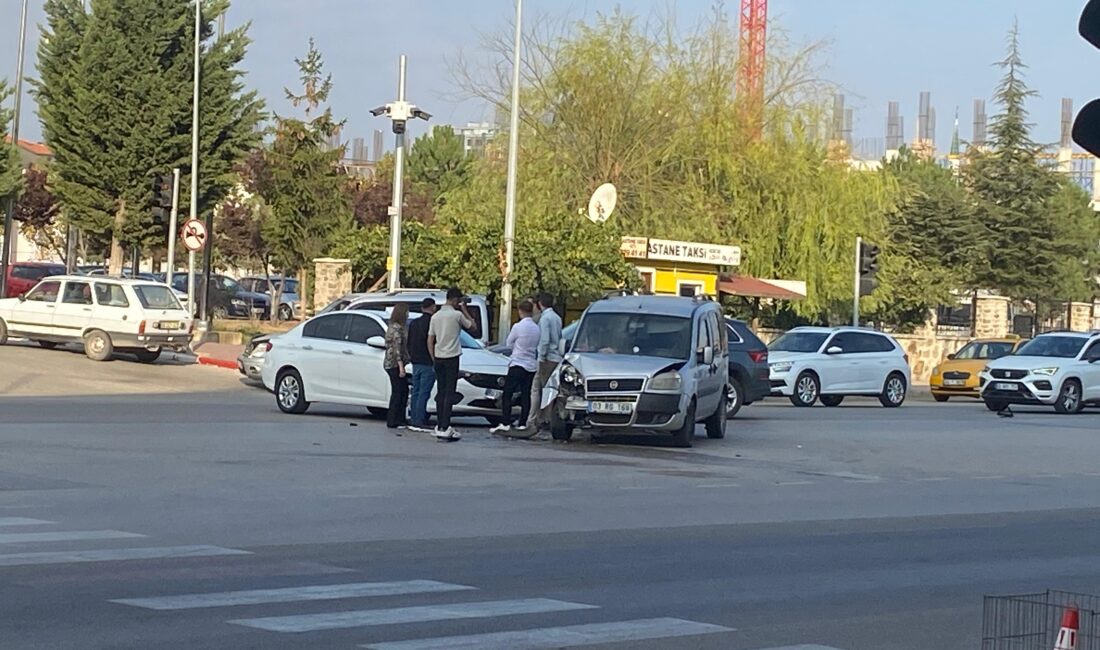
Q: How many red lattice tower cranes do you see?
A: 1